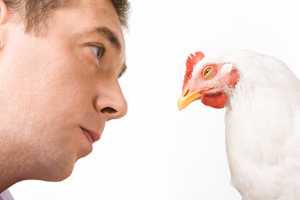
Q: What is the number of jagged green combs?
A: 0